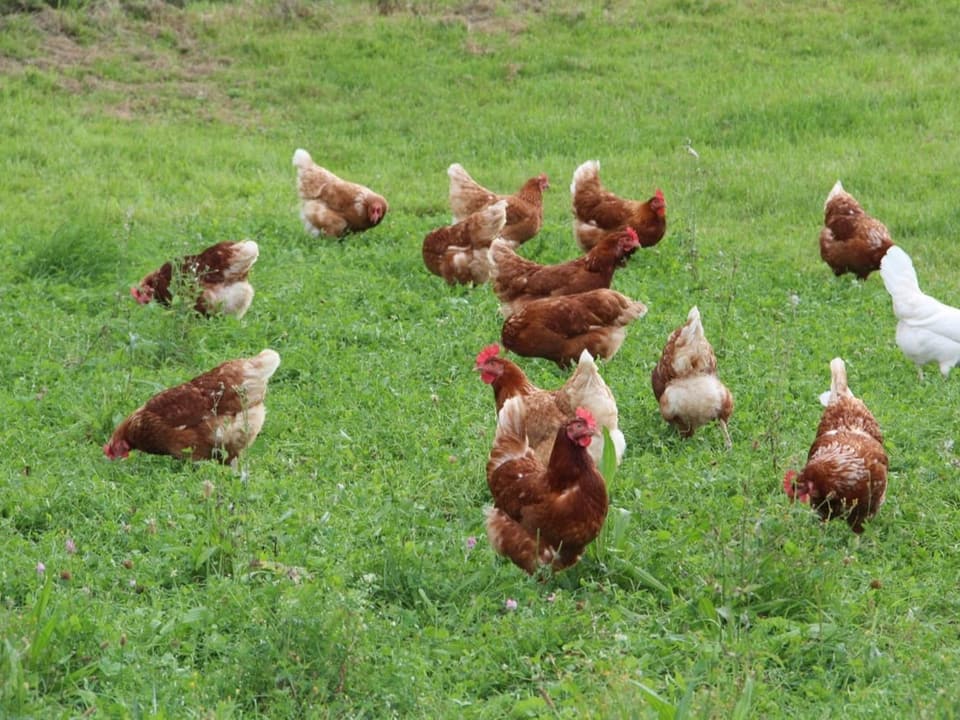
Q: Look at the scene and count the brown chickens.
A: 13